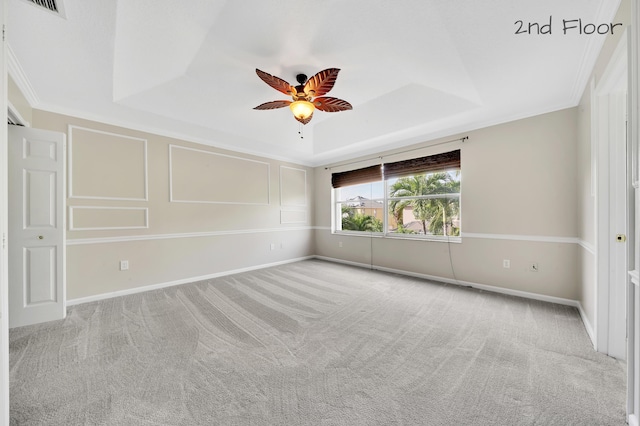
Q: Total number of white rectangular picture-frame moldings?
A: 5